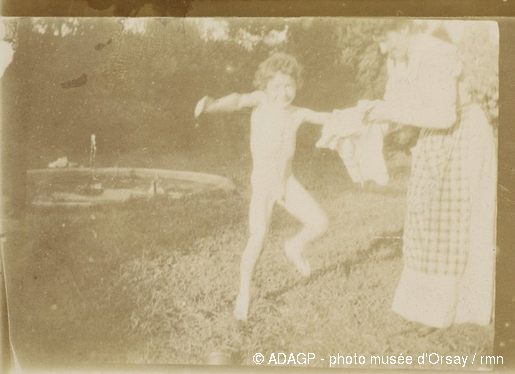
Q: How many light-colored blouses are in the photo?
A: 1